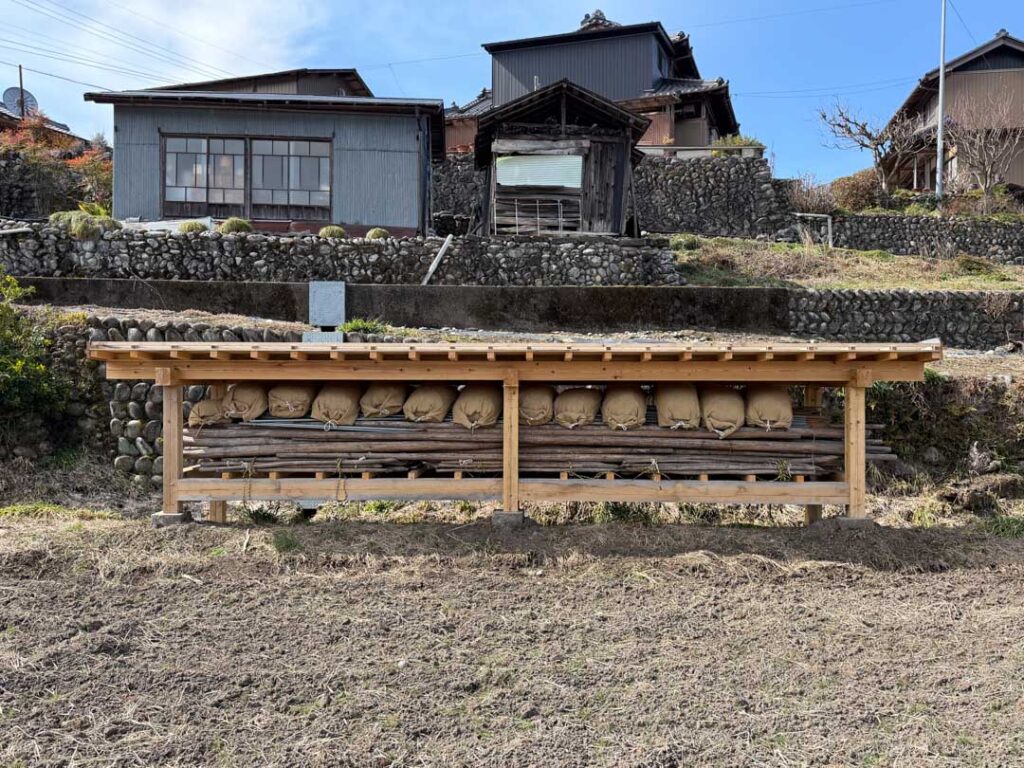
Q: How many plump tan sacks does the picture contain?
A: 13